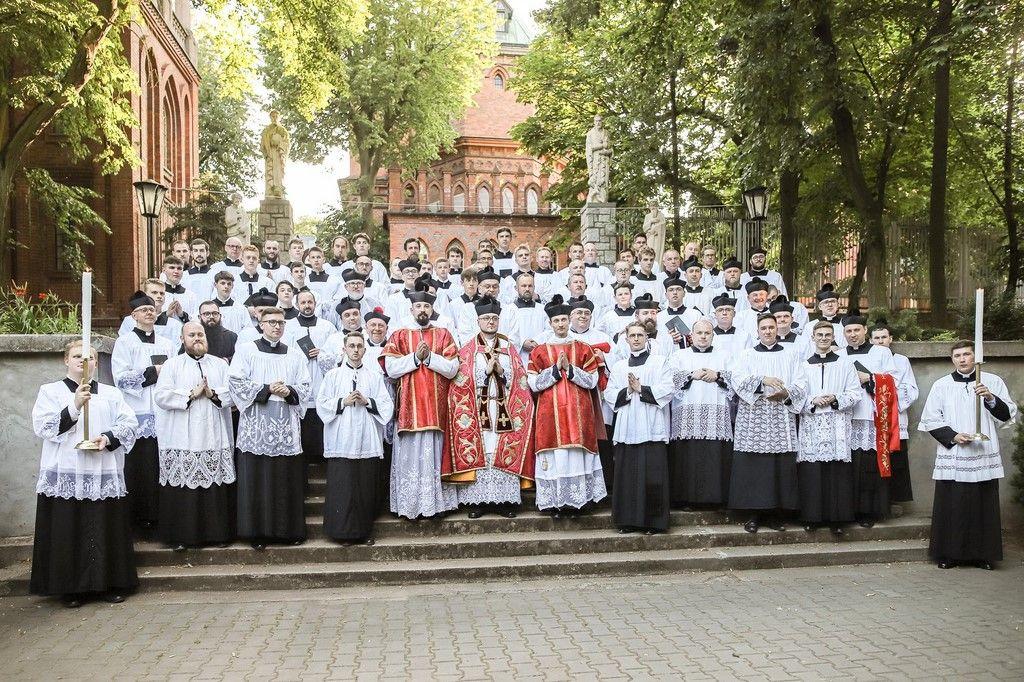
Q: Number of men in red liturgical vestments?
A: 3